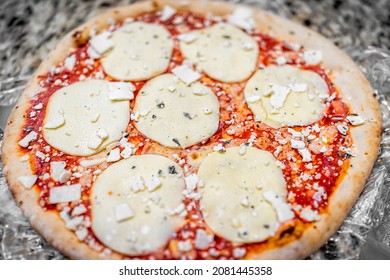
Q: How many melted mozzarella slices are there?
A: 7